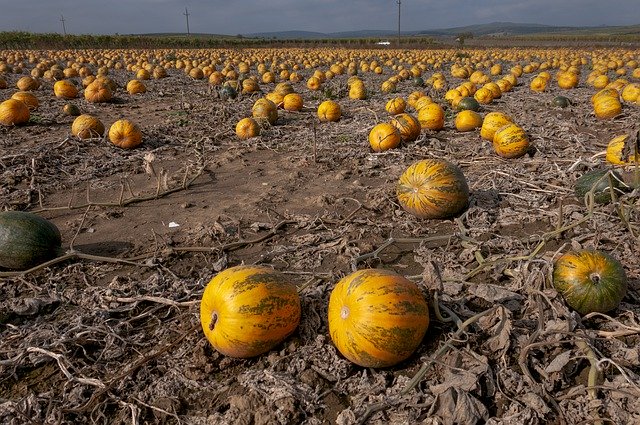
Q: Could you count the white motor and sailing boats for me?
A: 0